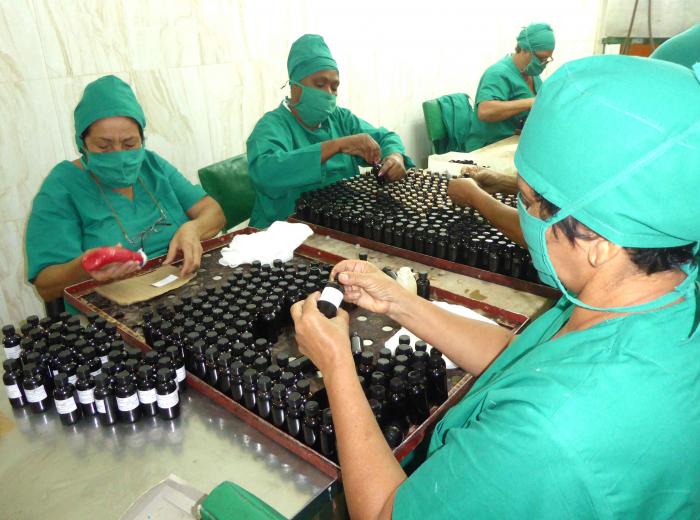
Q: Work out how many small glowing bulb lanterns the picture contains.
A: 0